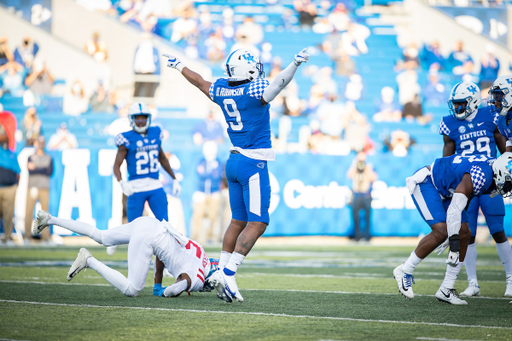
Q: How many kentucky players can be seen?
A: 5